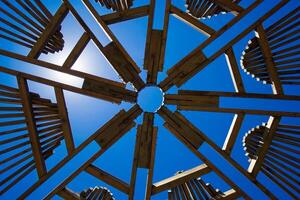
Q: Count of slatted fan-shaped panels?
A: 8